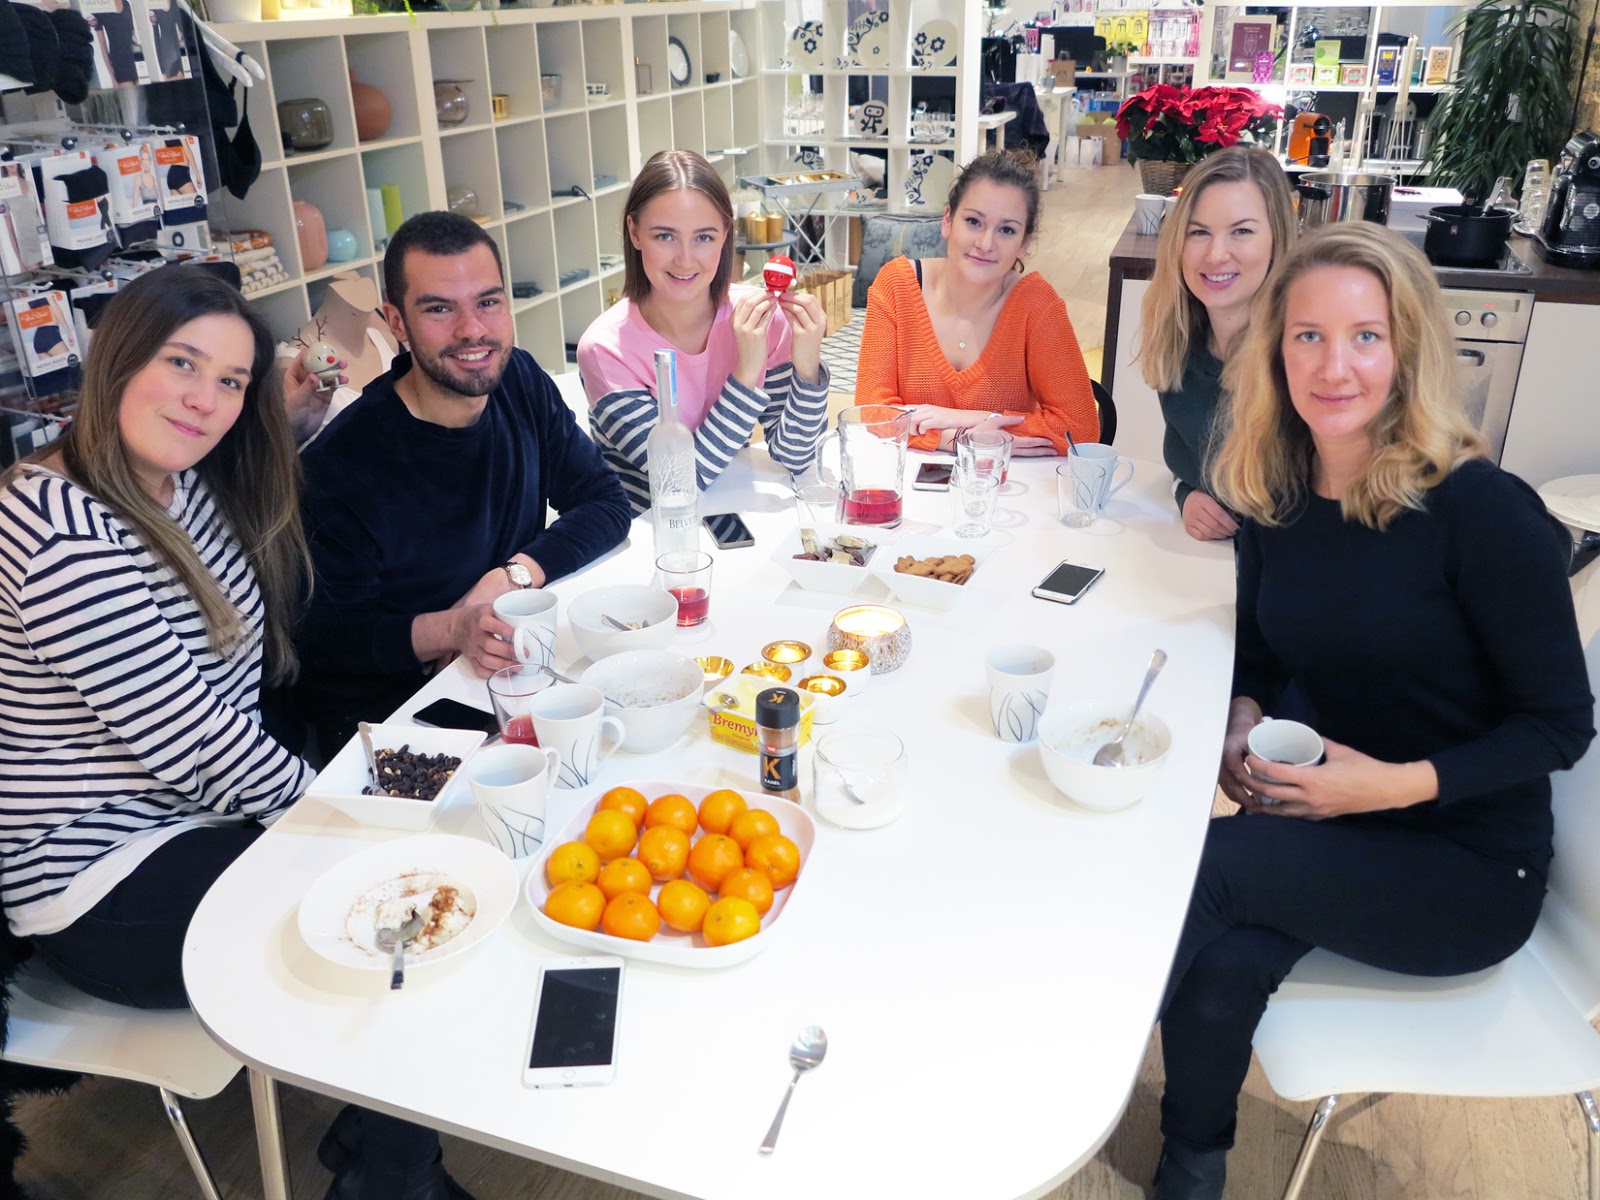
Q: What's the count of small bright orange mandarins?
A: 15